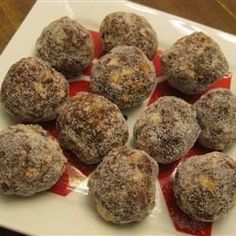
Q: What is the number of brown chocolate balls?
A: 11